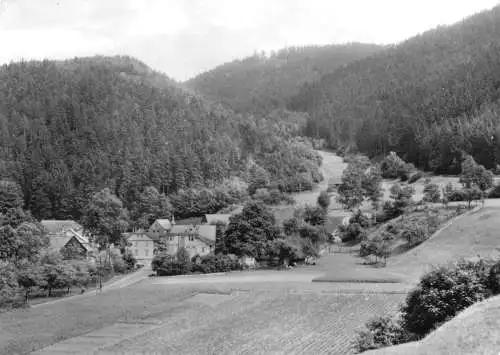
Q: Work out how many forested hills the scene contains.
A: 3